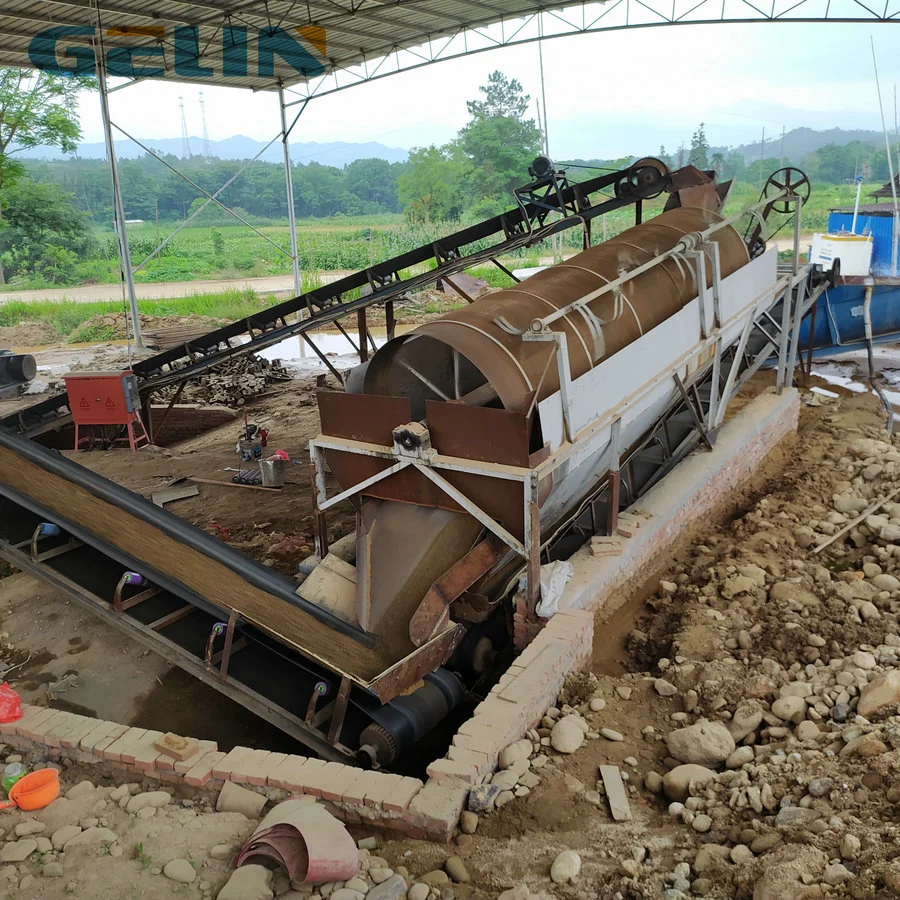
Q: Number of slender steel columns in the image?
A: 2